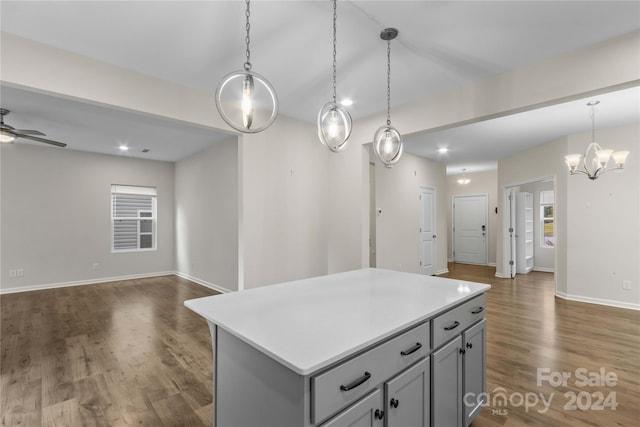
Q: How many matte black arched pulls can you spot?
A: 4